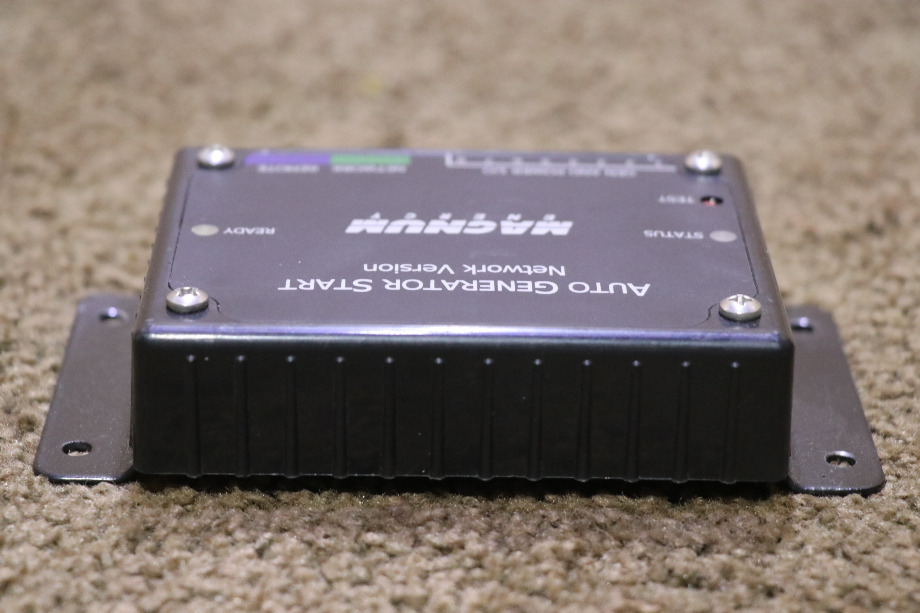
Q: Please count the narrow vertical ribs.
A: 12